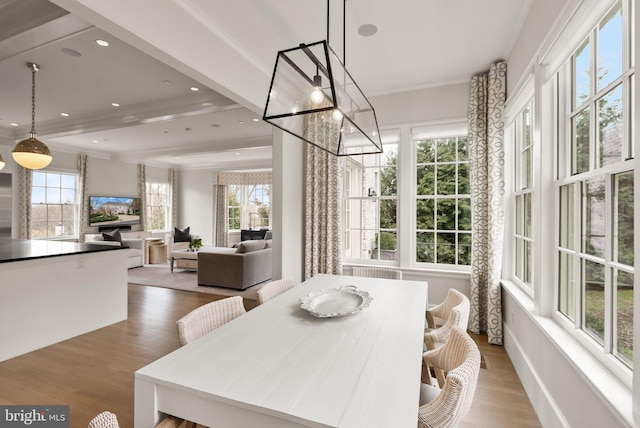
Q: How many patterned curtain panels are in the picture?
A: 7